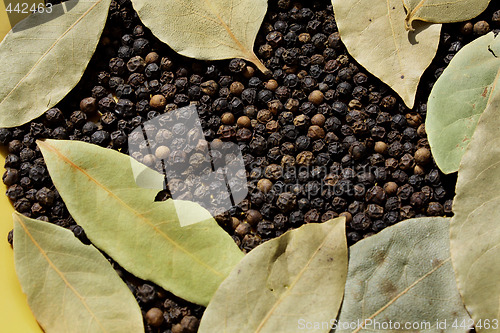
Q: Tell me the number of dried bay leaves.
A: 10